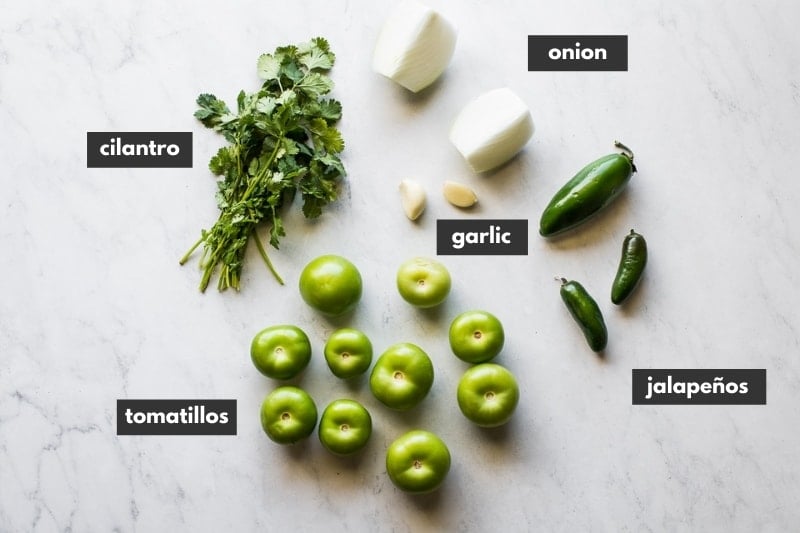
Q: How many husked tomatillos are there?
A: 10